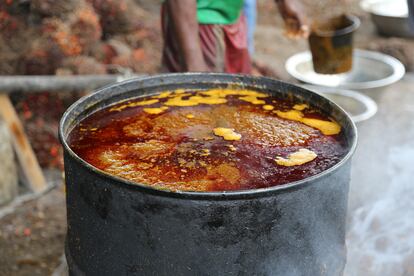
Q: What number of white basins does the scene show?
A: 3